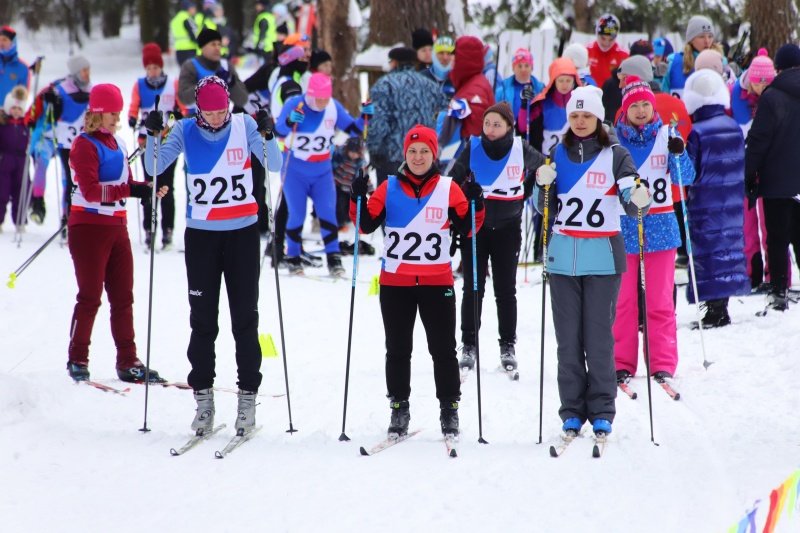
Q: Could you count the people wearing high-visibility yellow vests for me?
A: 3